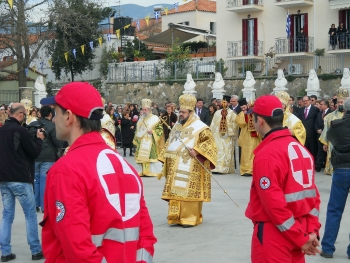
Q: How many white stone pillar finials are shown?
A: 7